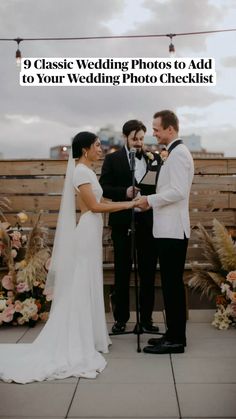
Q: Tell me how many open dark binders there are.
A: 1